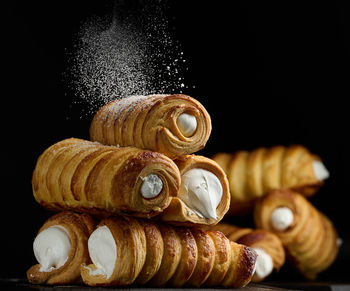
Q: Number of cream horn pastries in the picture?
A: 8